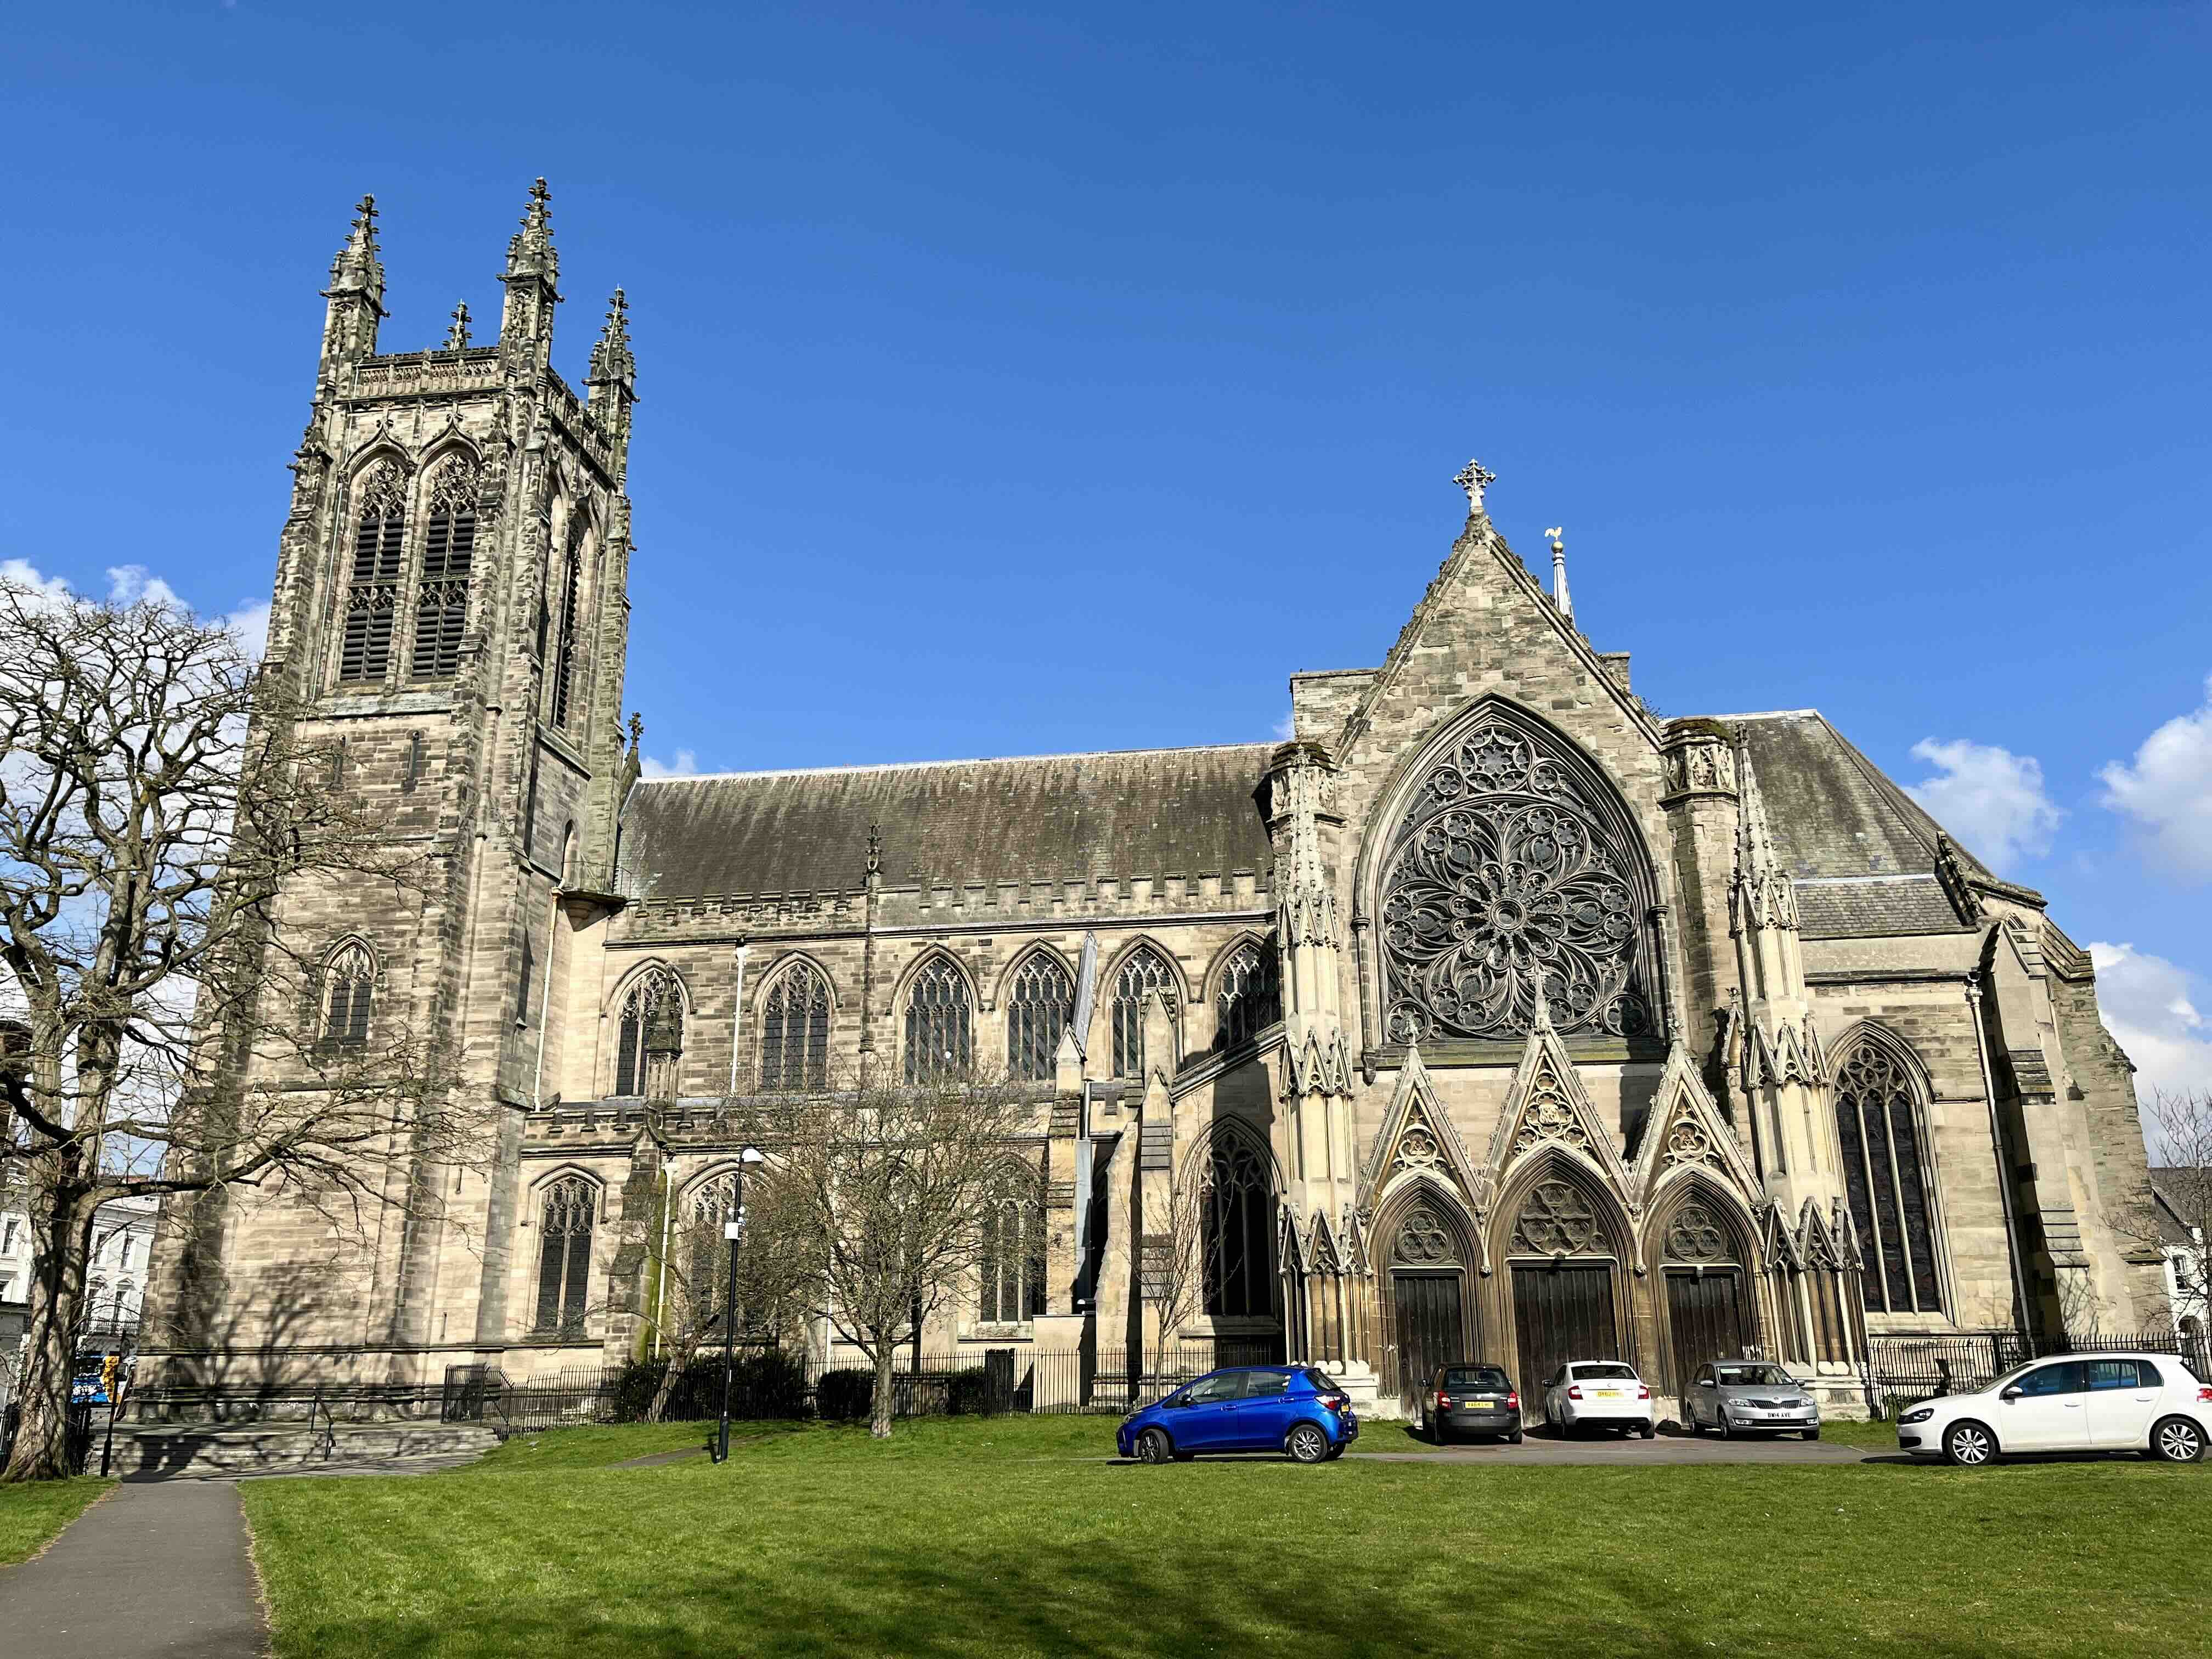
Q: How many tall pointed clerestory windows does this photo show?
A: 6